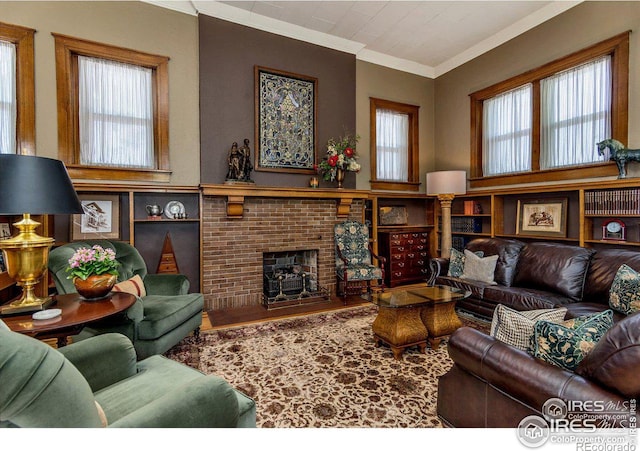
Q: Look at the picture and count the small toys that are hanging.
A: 0